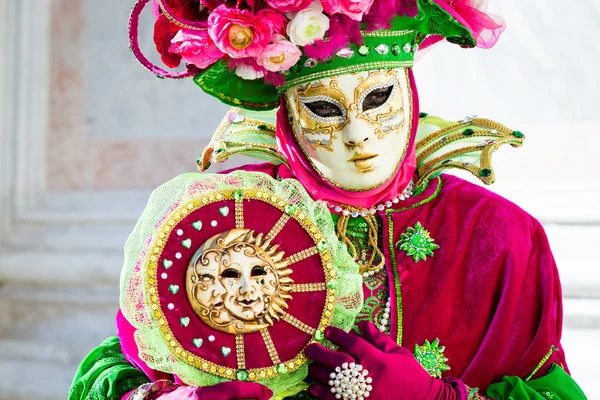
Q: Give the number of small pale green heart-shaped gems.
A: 8